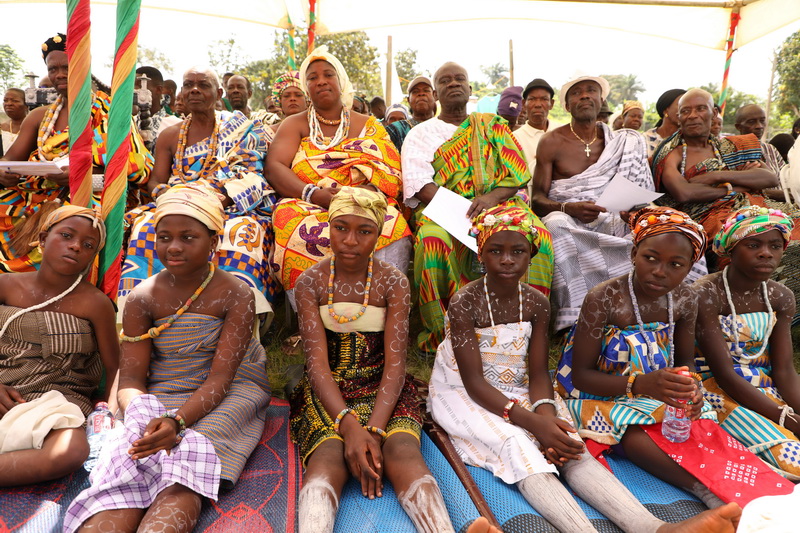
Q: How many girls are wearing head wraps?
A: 6